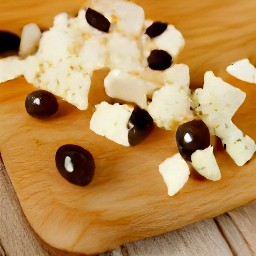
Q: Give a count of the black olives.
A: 8